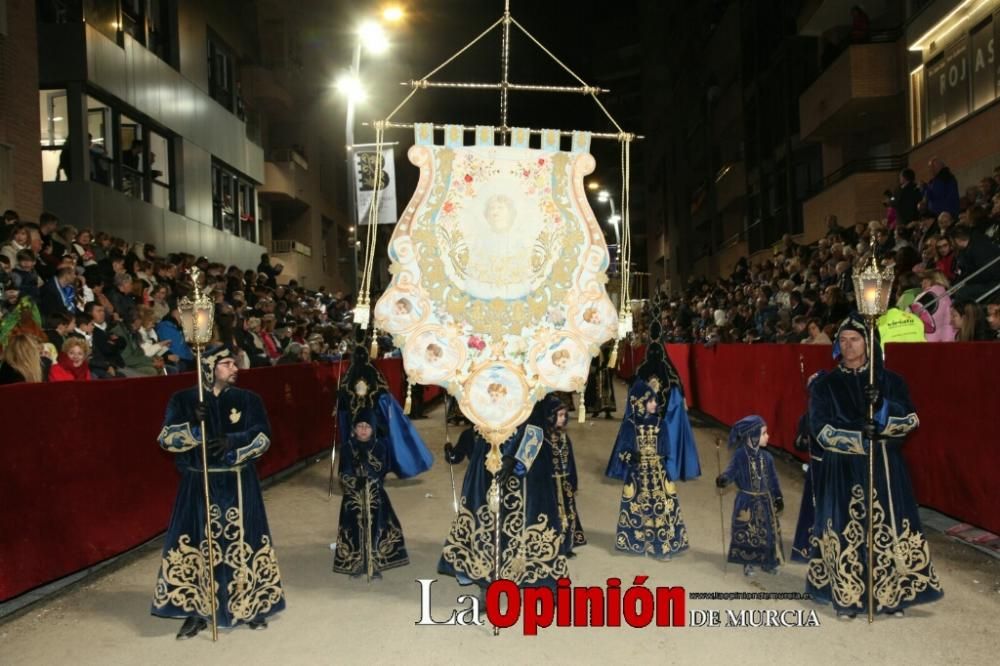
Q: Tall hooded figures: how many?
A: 2